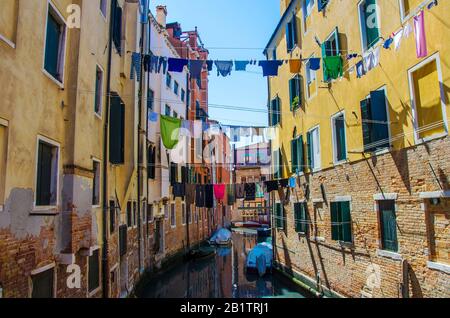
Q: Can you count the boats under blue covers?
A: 2